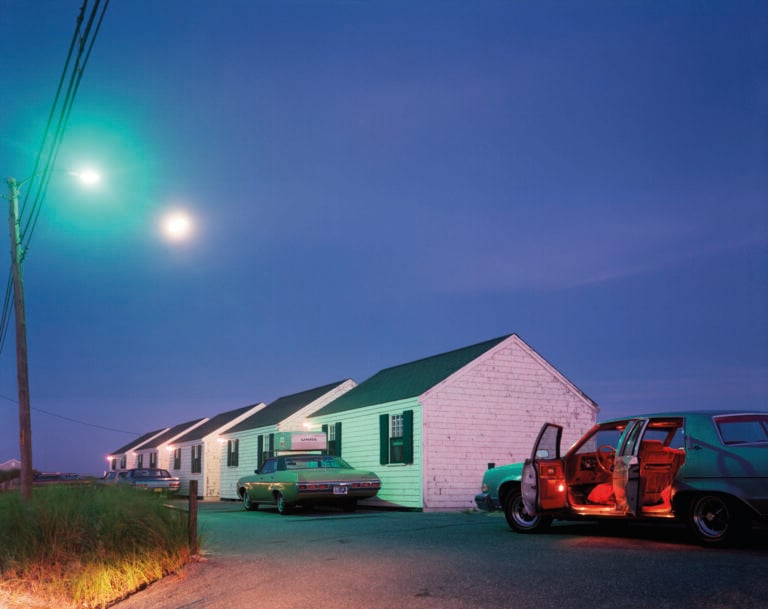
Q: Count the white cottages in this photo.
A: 5